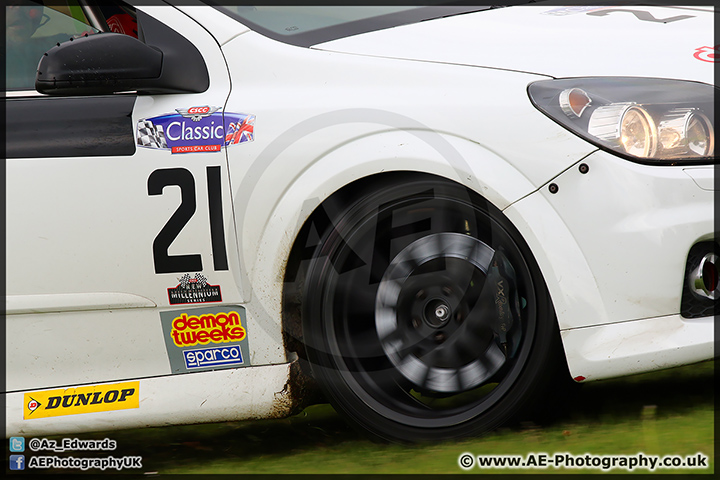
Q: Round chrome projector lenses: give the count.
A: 2